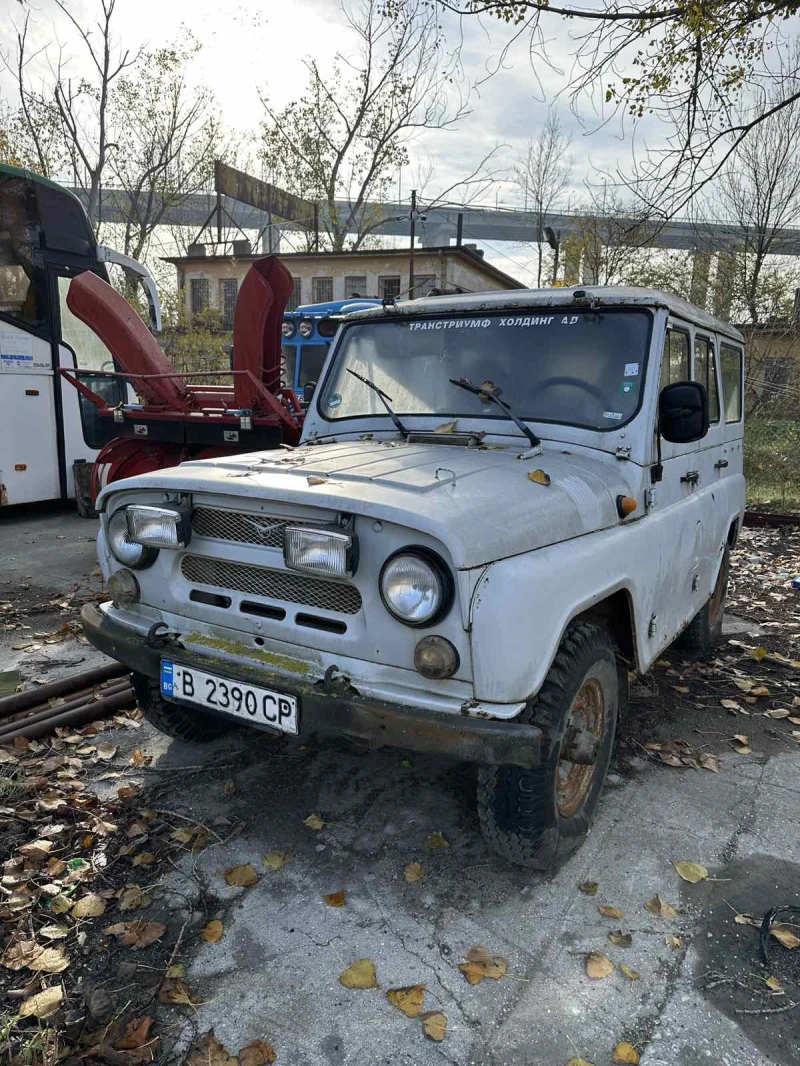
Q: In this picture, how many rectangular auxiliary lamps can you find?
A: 2